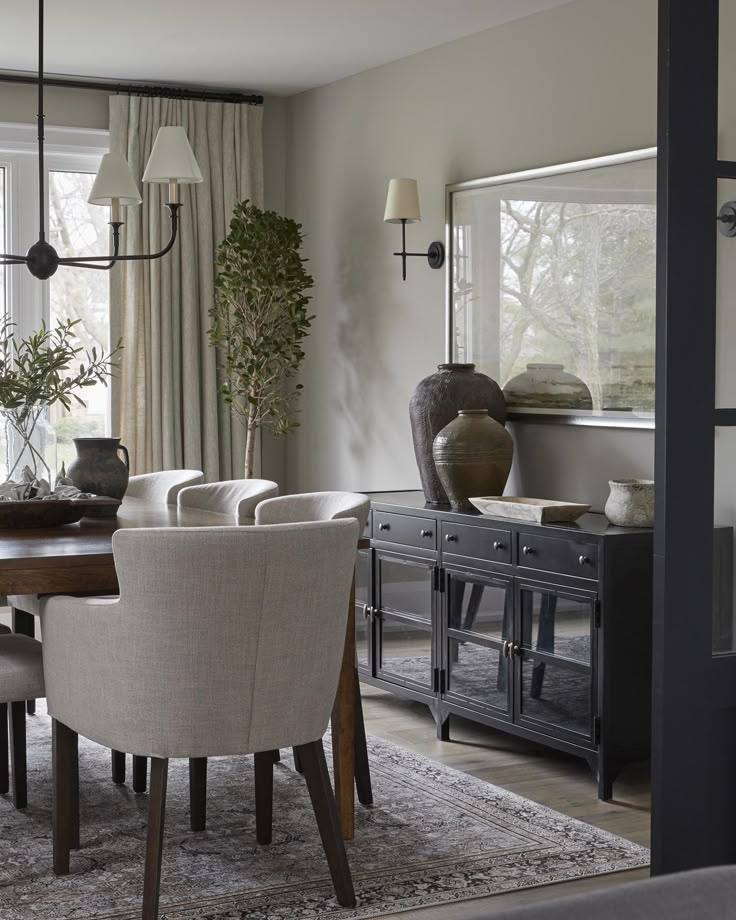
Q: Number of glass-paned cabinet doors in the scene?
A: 4